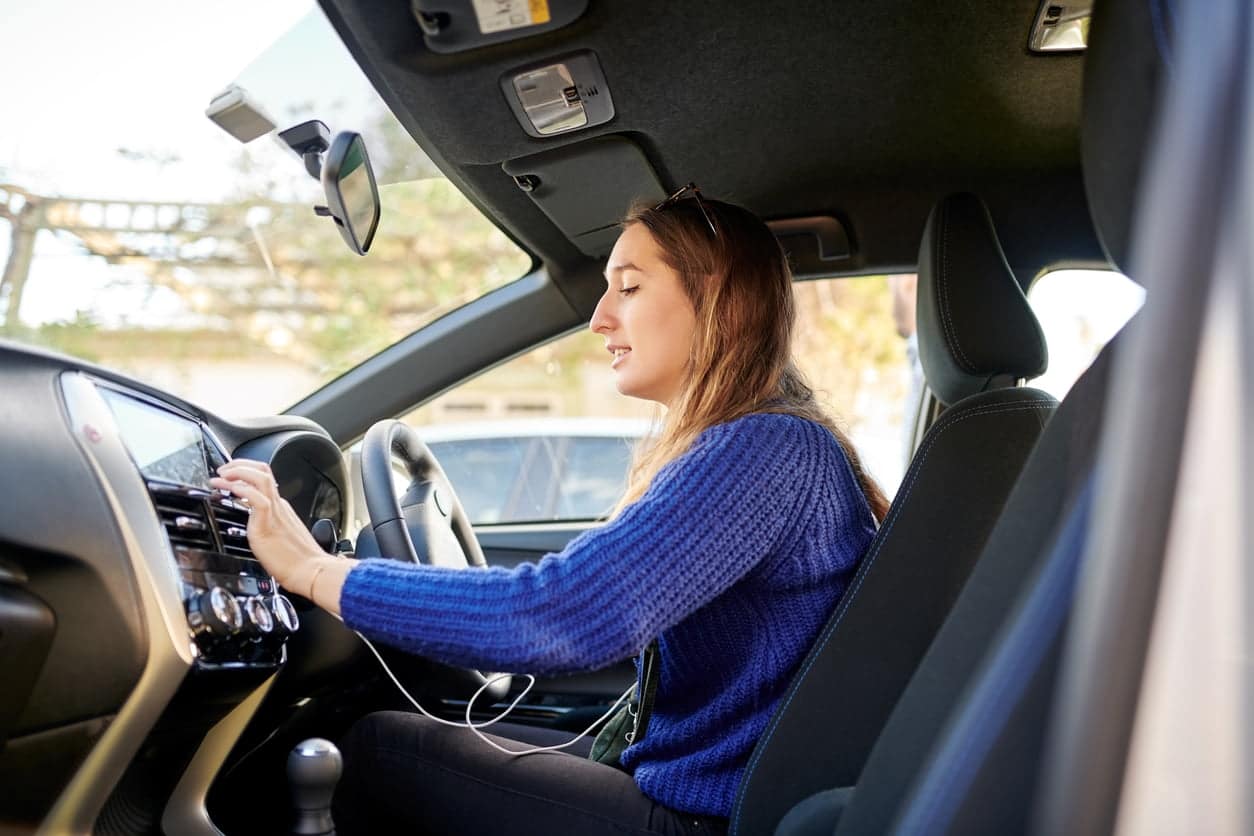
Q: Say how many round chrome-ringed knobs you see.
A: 3